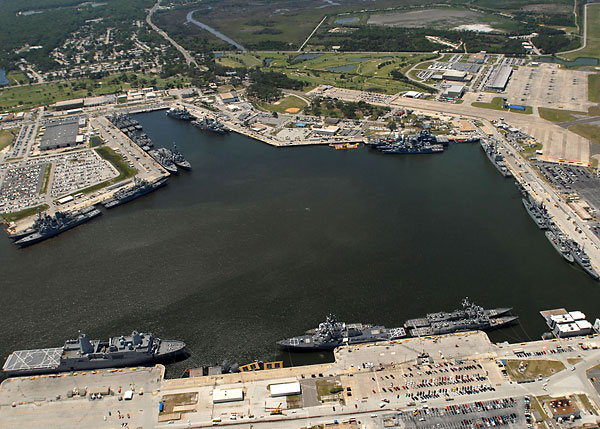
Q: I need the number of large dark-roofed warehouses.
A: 1